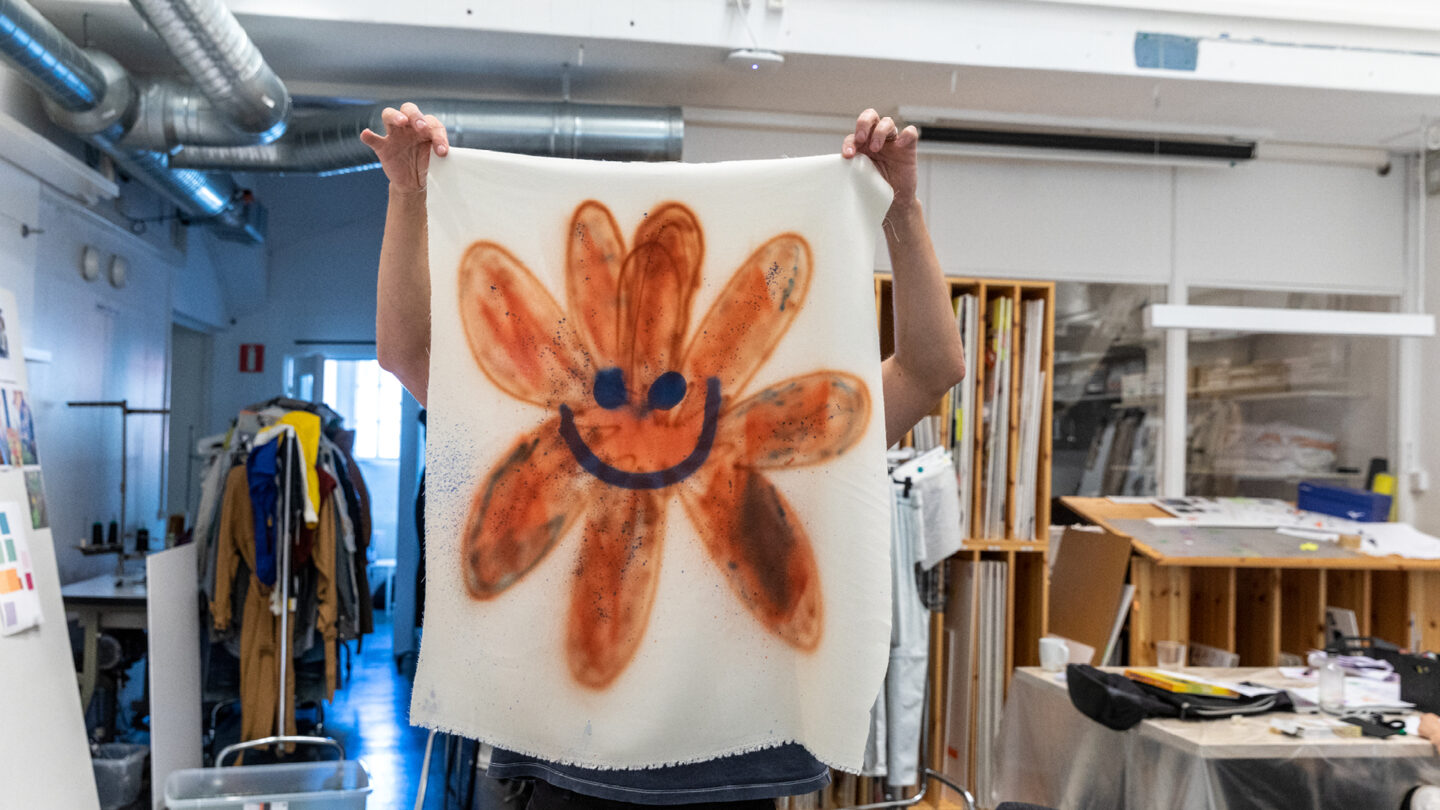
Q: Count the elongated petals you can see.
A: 8